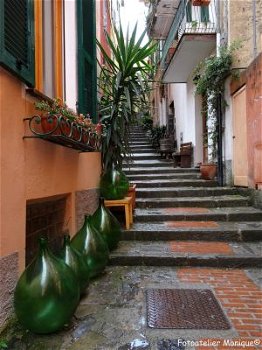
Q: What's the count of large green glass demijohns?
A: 5